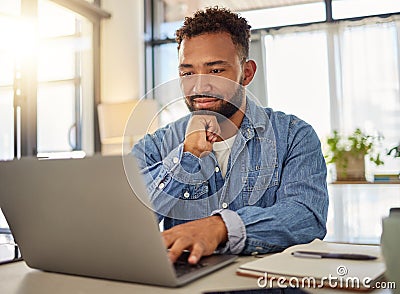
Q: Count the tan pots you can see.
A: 1